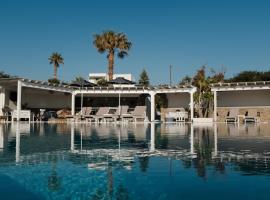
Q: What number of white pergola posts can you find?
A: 5